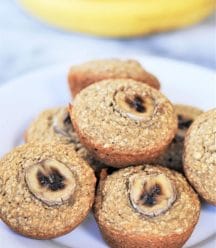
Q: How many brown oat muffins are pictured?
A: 7